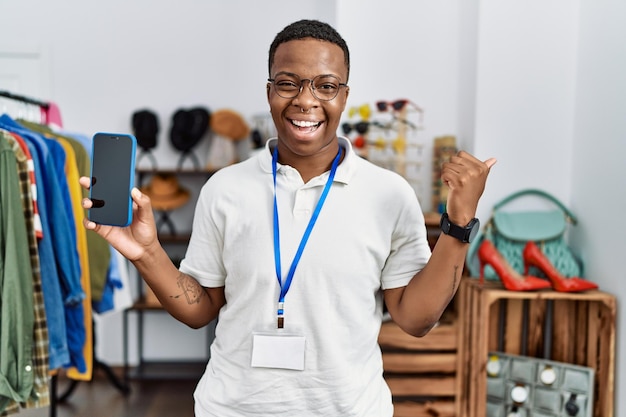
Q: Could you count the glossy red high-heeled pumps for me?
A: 2